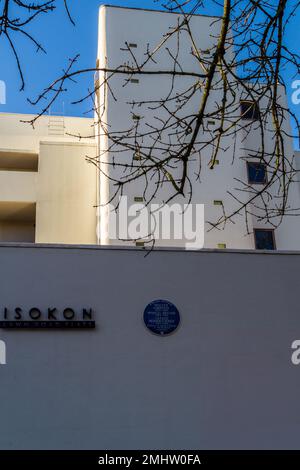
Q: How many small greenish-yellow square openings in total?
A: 11